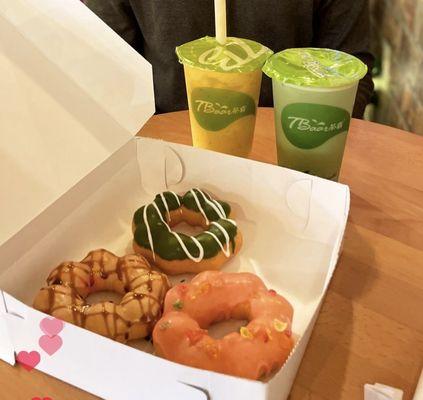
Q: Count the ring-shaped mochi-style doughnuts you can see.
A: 3